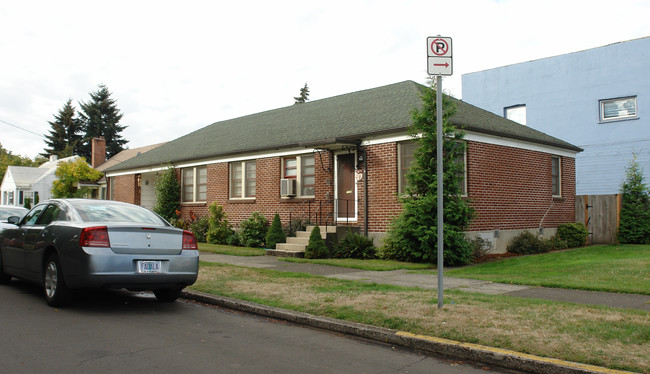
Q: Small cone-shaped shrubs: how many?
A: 2